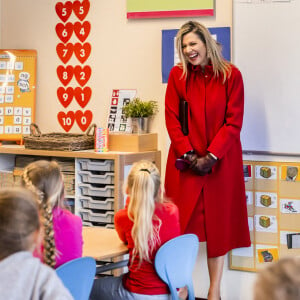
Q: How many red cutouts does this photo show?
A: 12